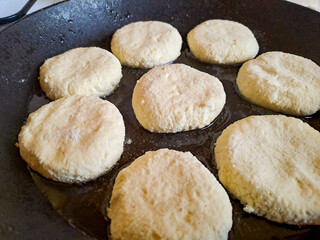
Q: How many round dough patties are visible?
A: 8